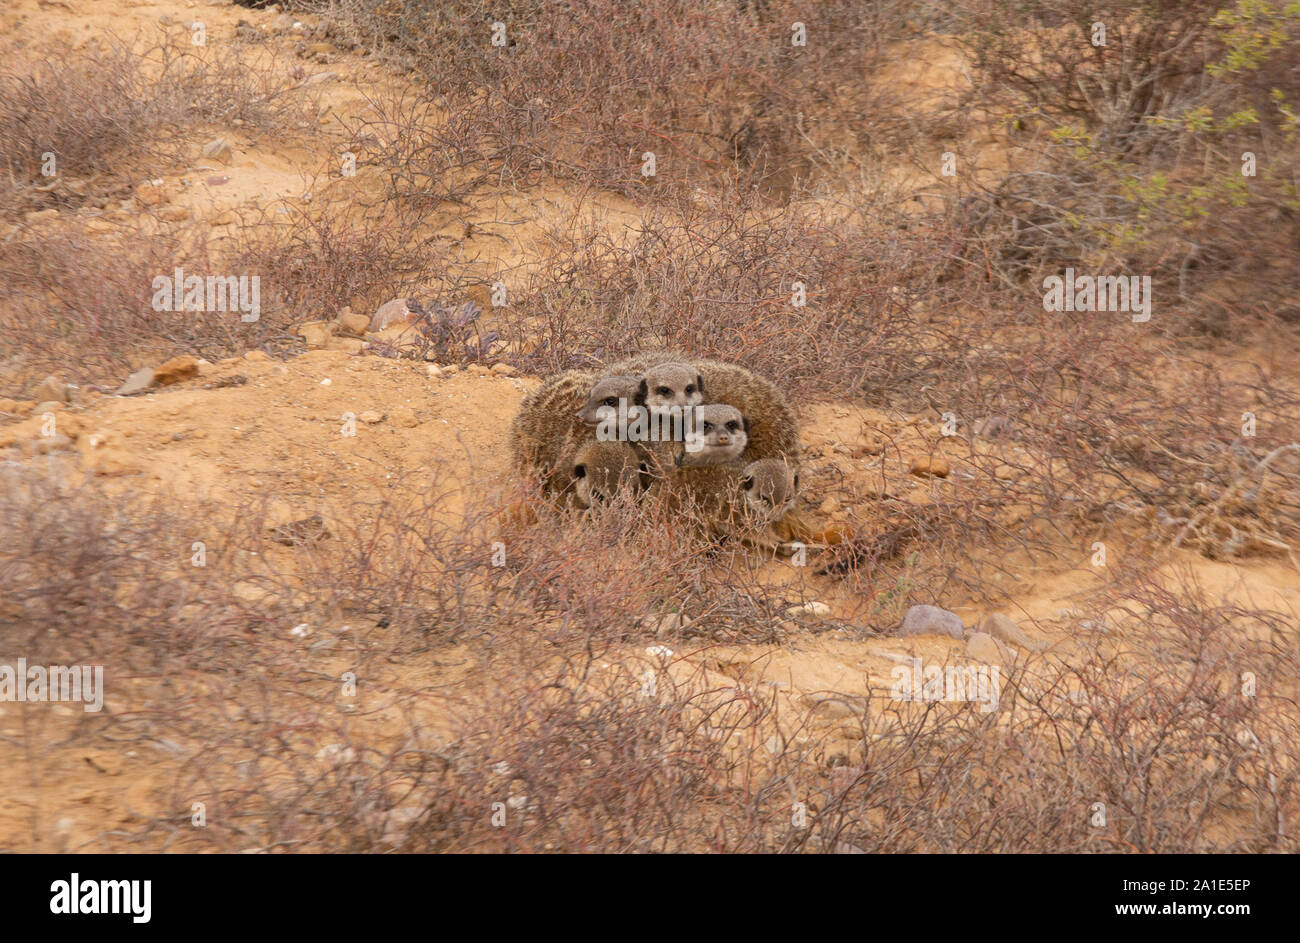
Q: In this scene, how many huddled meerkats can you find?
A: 5